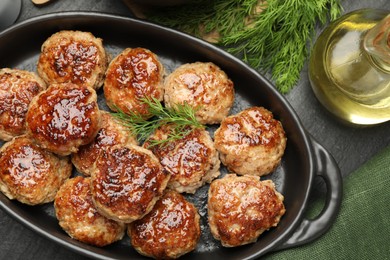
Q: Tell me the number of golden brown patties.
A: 13